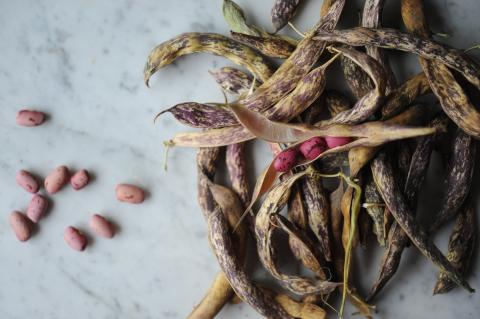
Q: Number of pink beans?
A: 12